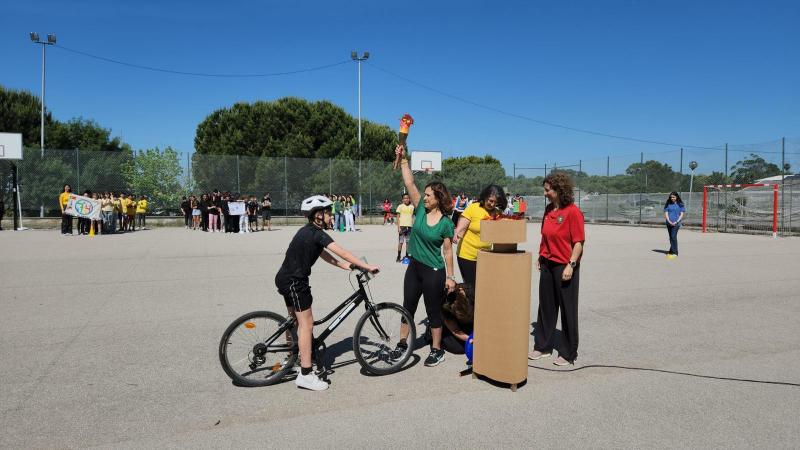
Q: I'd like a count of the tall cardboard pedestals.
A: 1